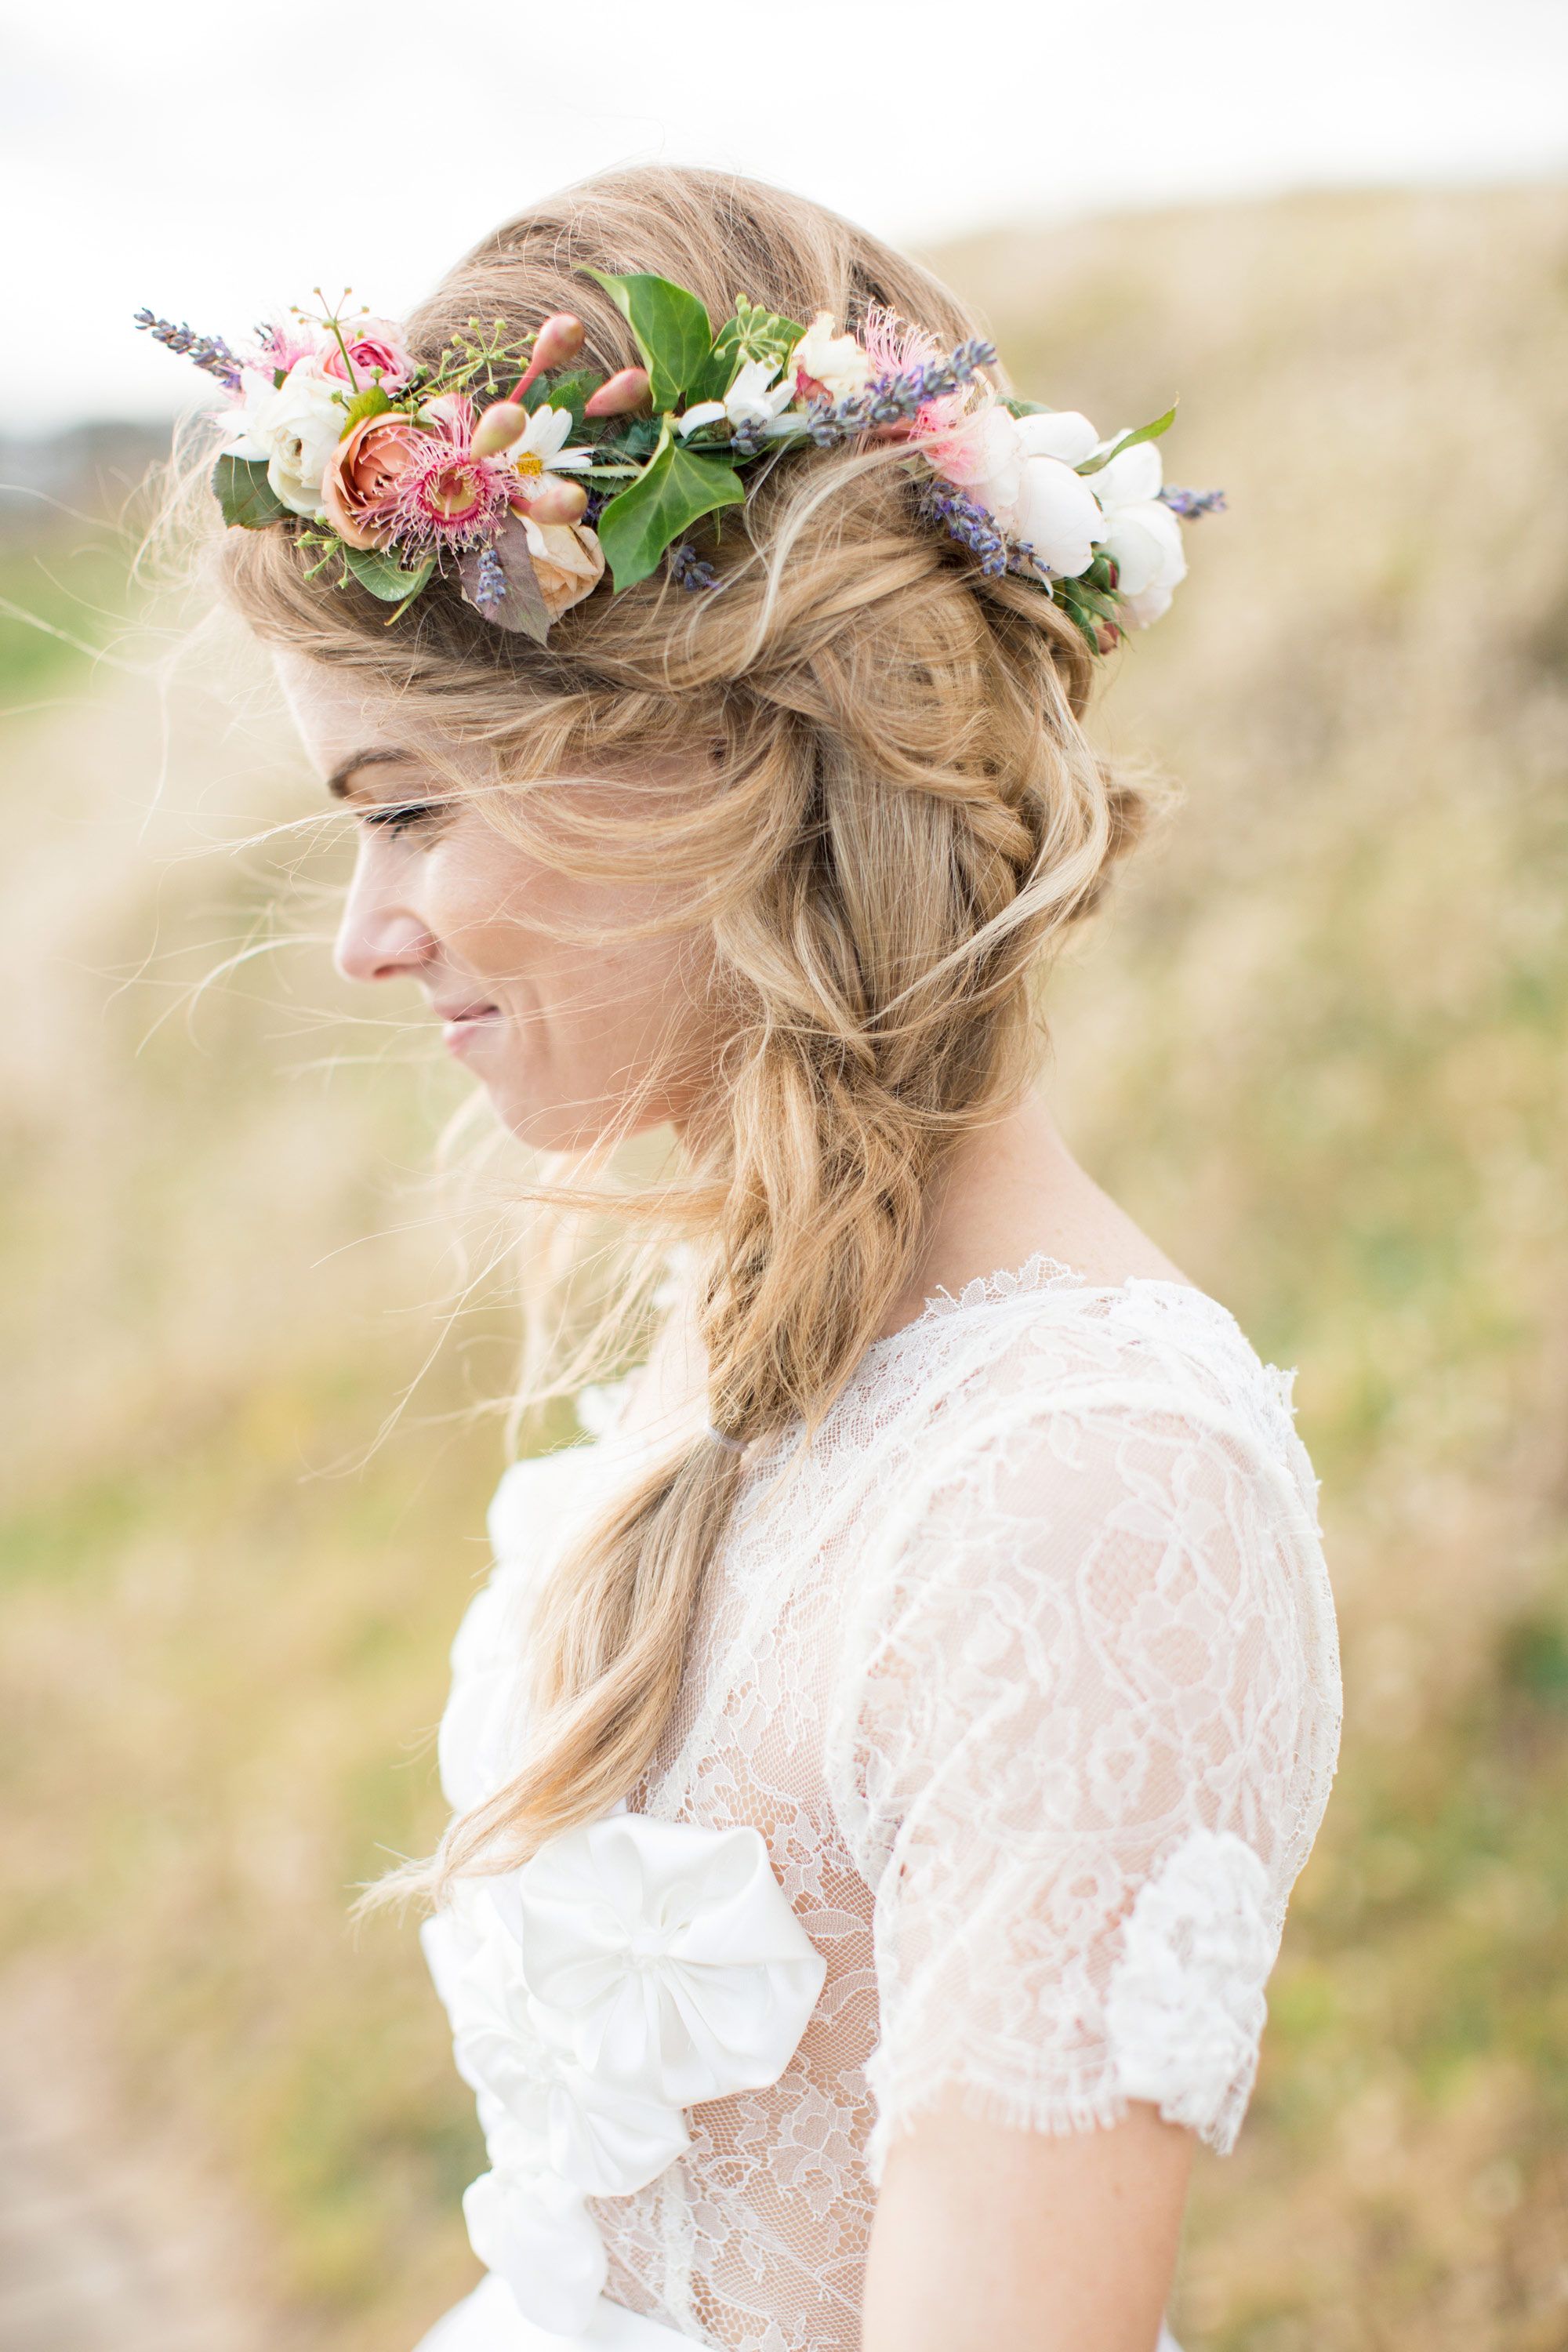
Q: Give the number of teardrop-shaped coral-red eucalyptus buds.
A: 4